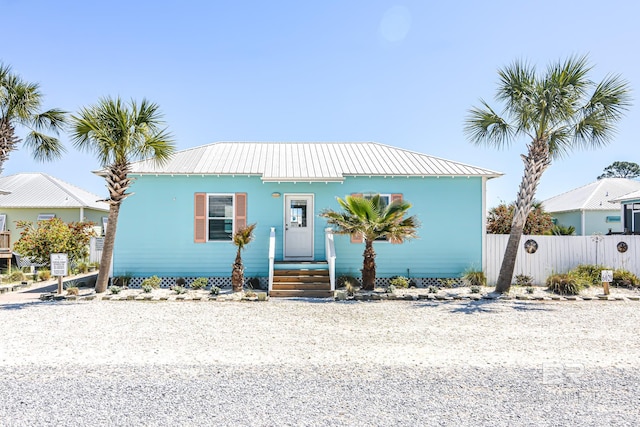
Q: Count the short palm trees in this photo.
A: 2